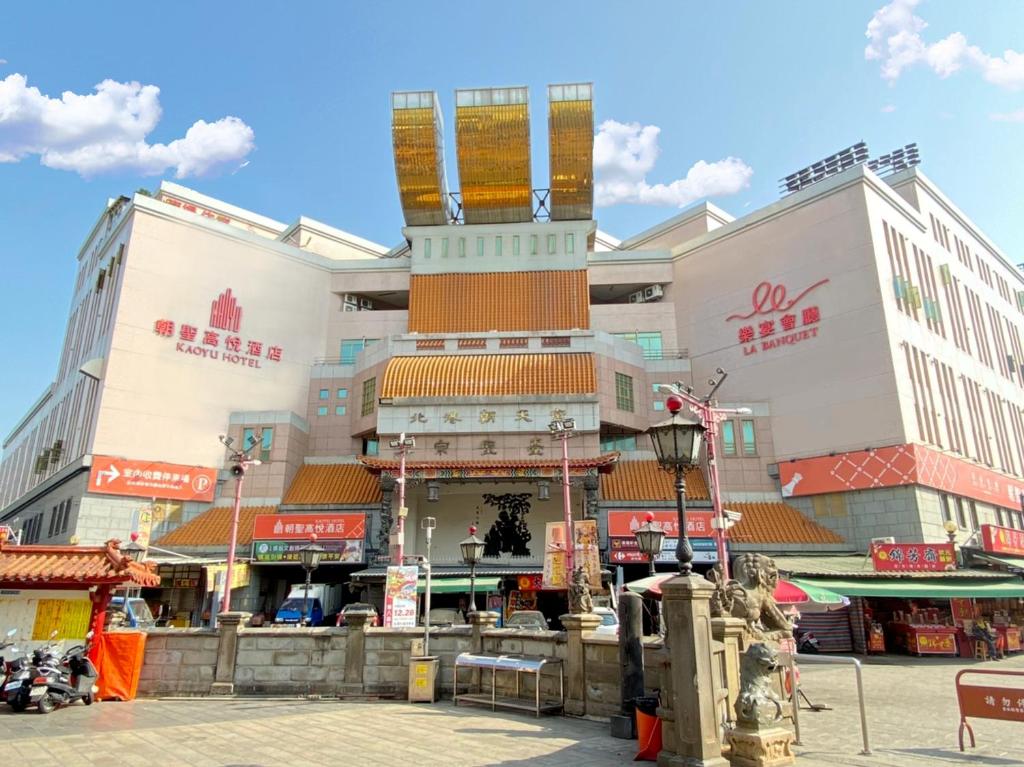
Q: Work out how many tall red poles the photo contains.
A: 4